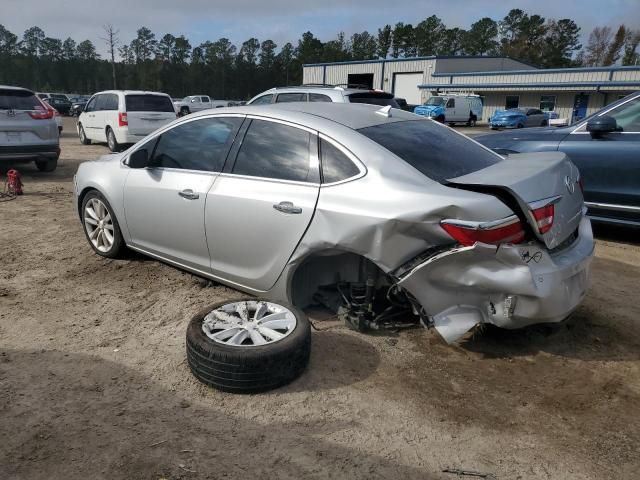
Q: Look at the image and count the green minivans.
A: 0